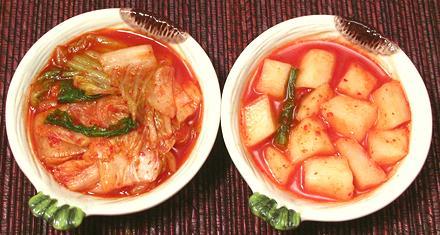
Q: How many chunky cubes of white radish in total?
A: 12